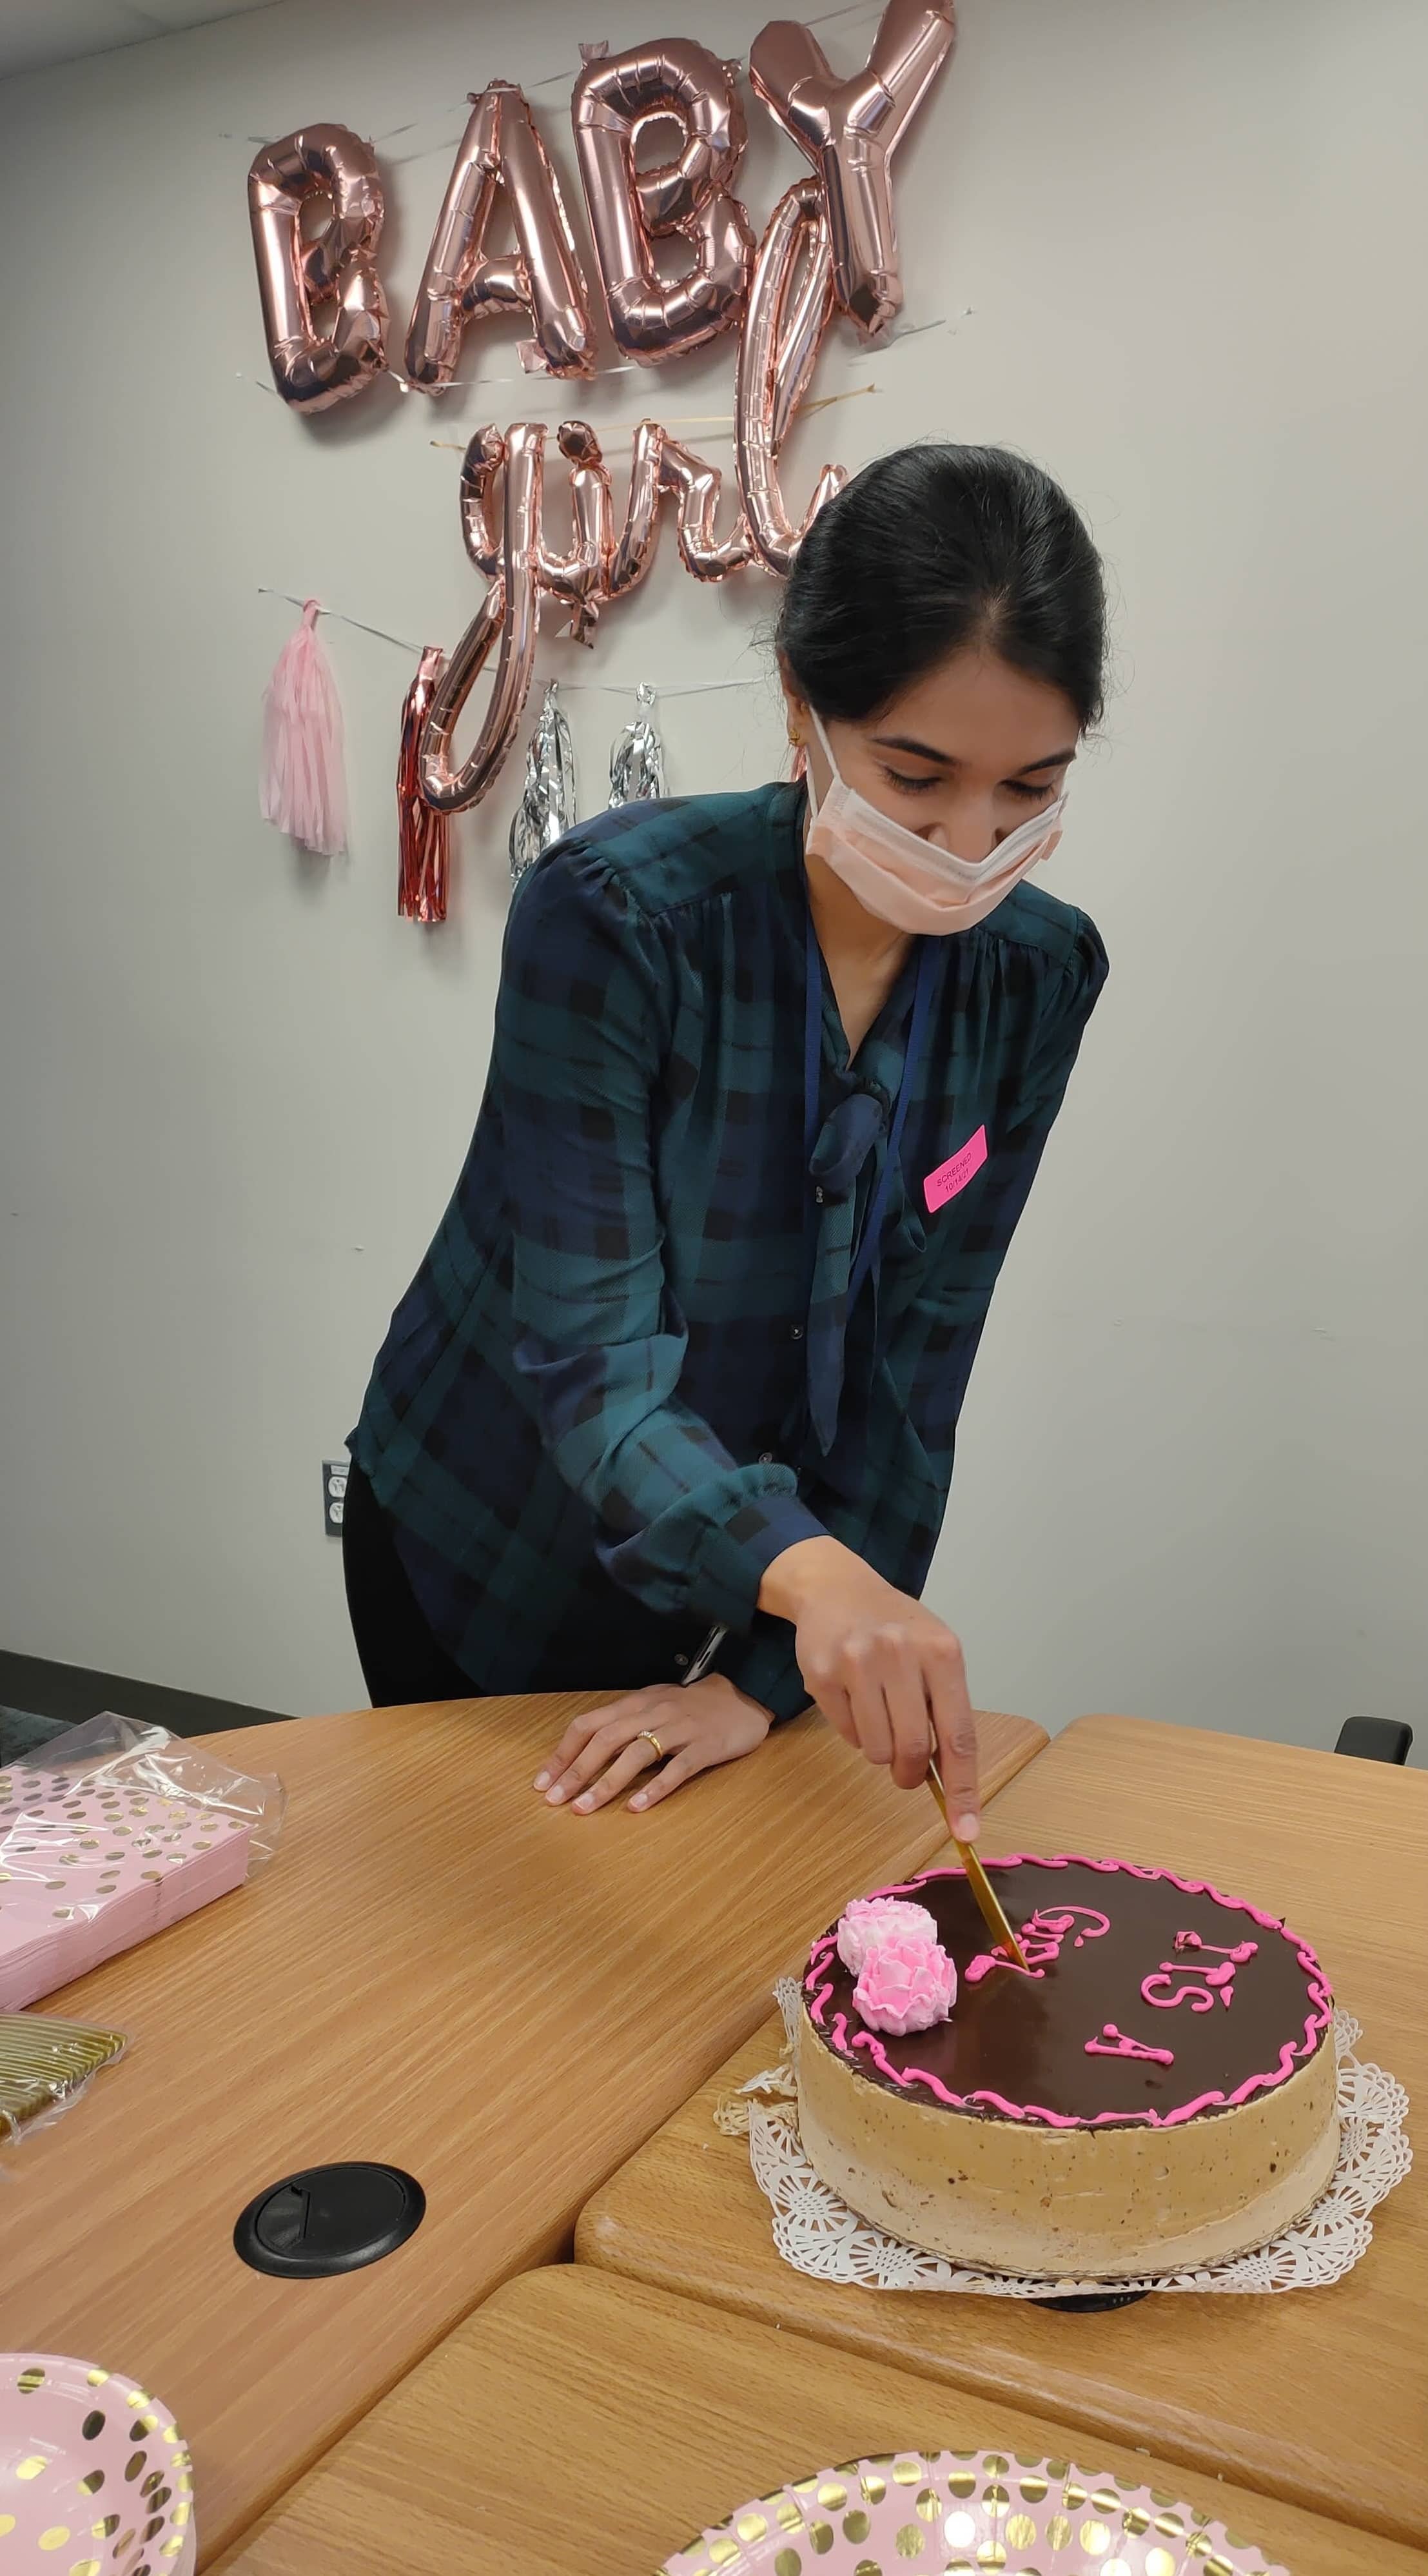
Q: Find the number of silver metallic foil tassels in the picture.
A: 2